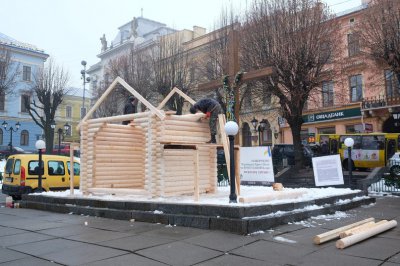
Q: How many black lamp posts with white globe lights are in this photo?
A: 3